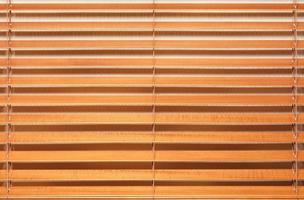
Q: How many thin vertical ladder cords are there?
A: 3